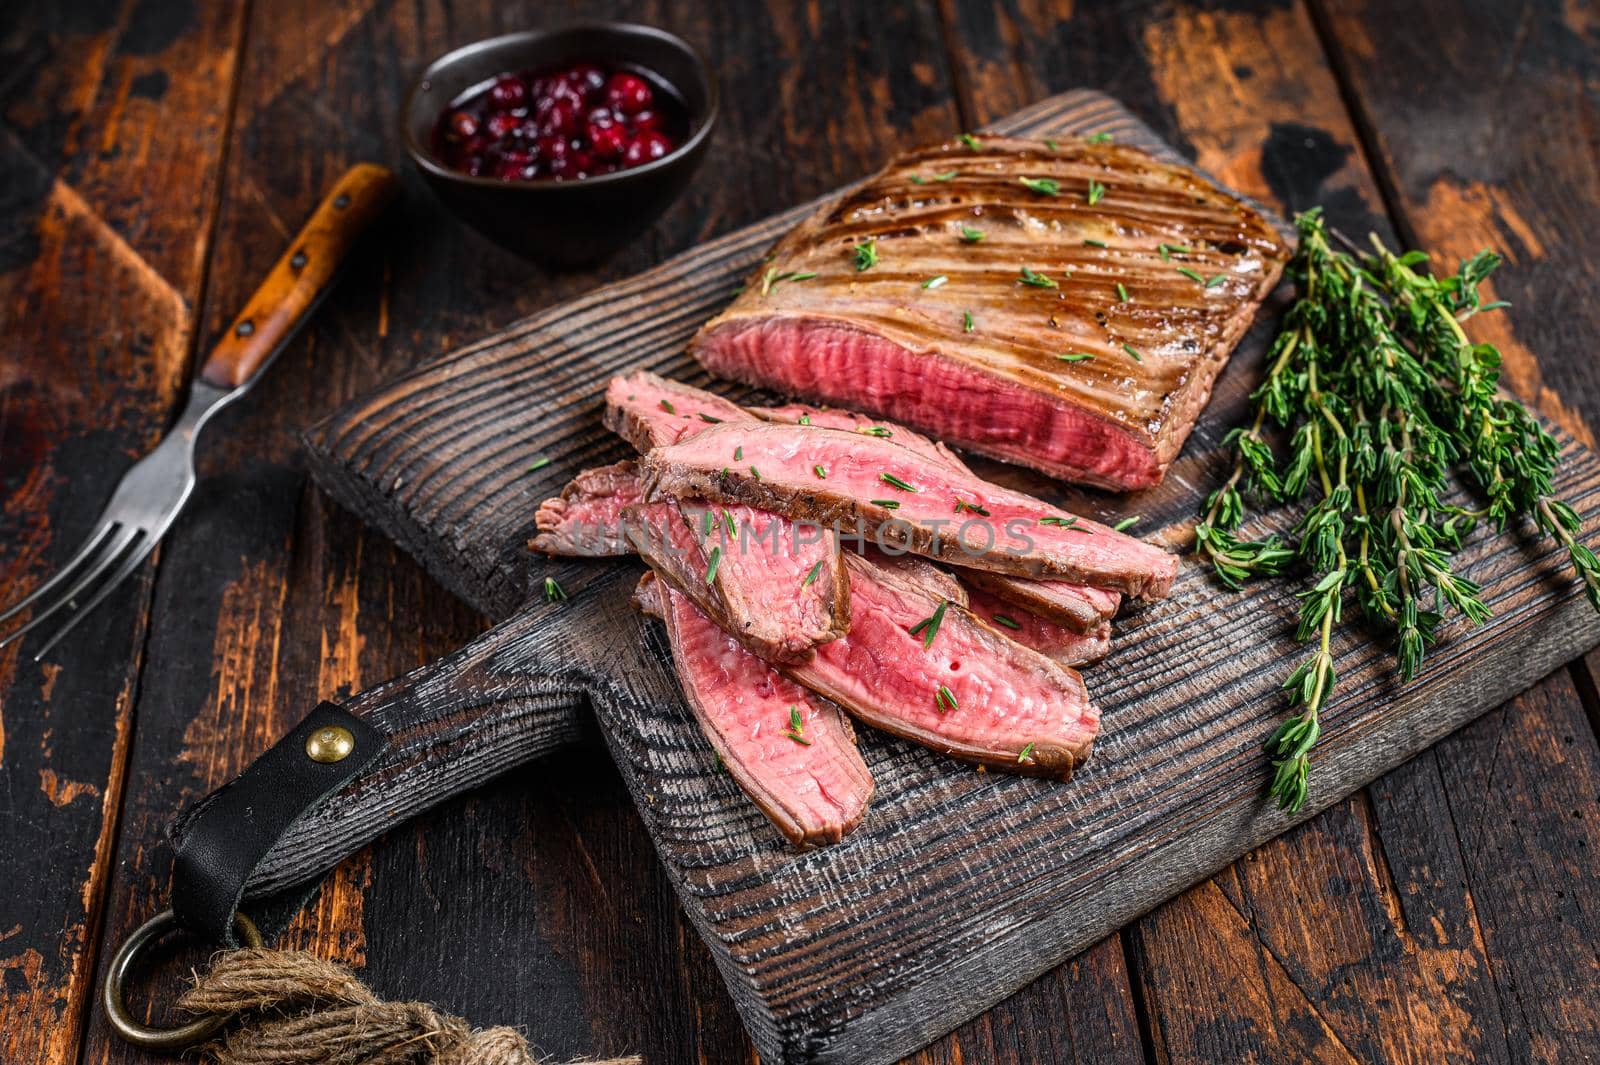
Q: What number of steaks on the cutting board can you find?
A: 1